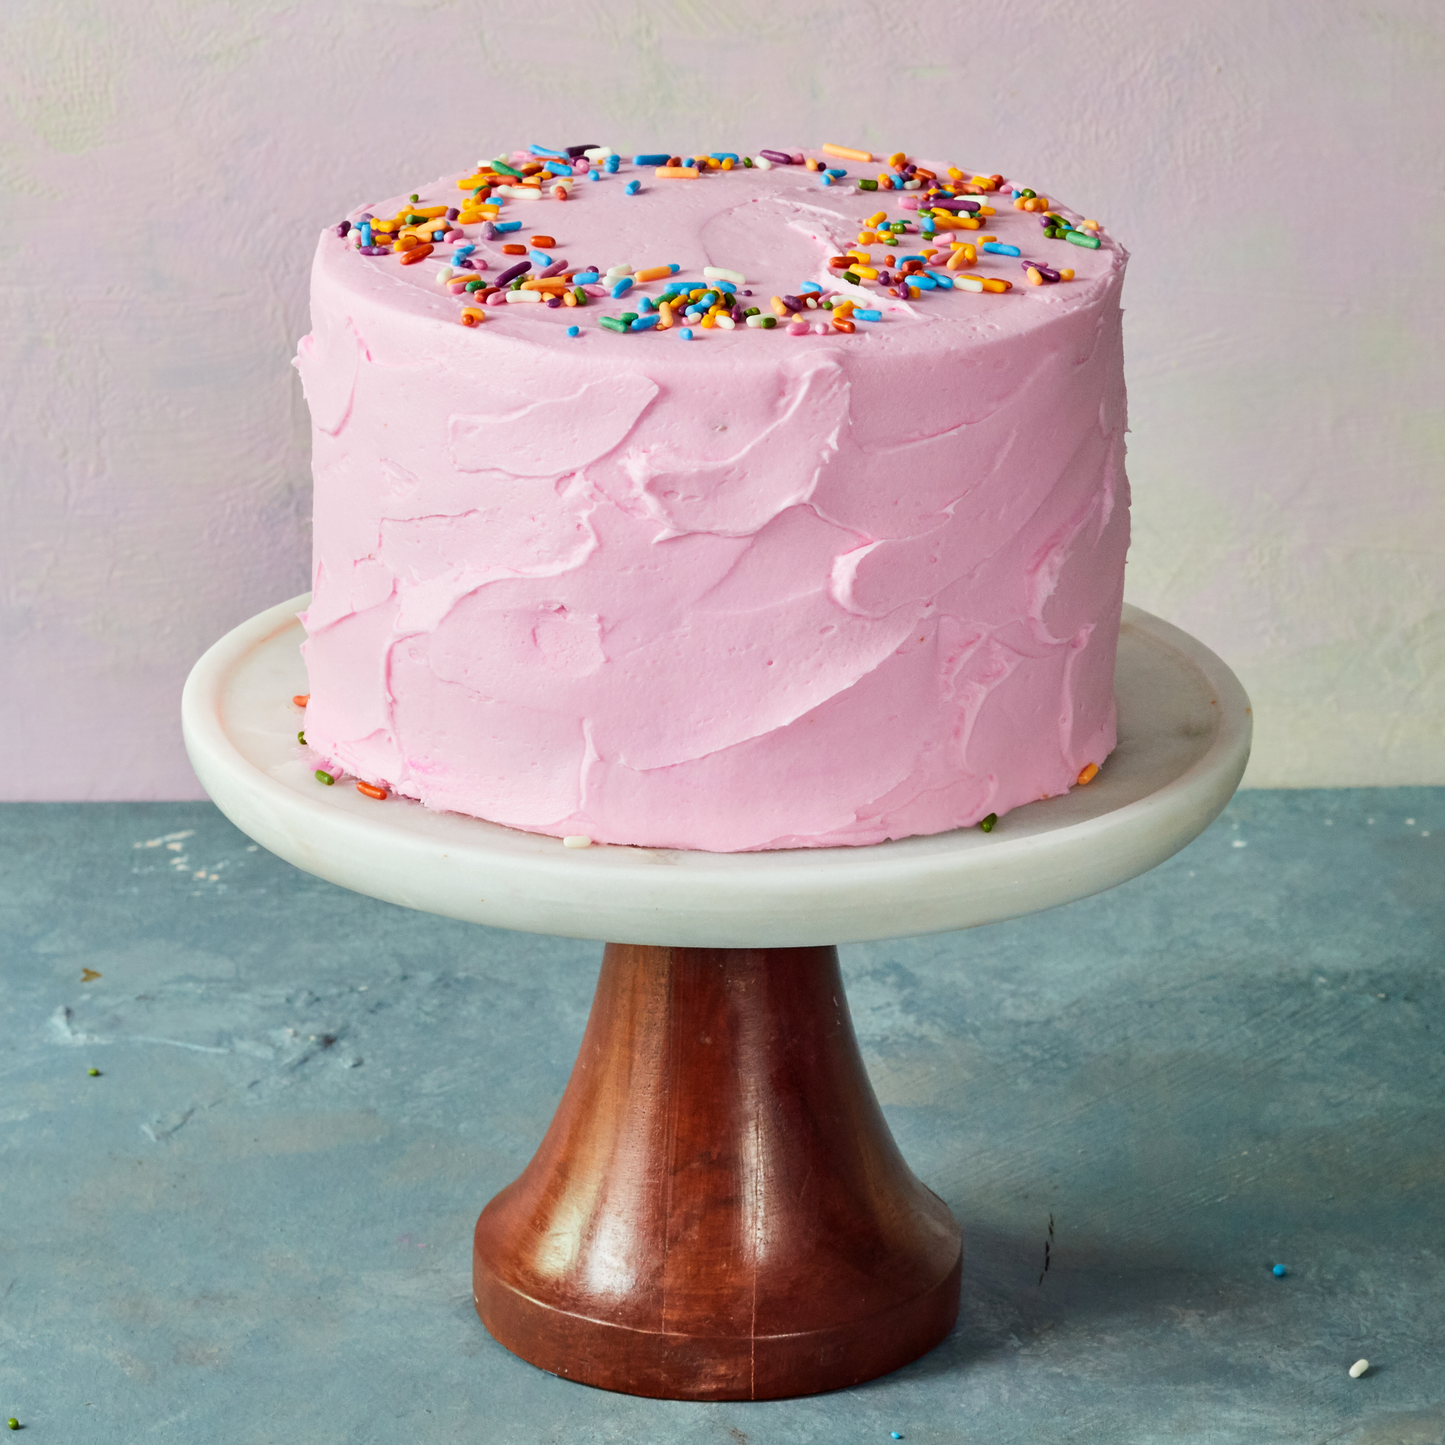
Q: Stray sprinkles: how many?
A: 13